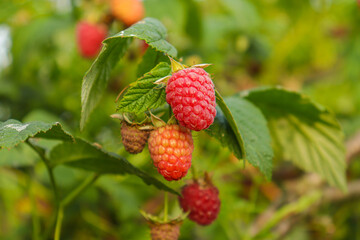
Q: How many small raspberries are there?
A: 2